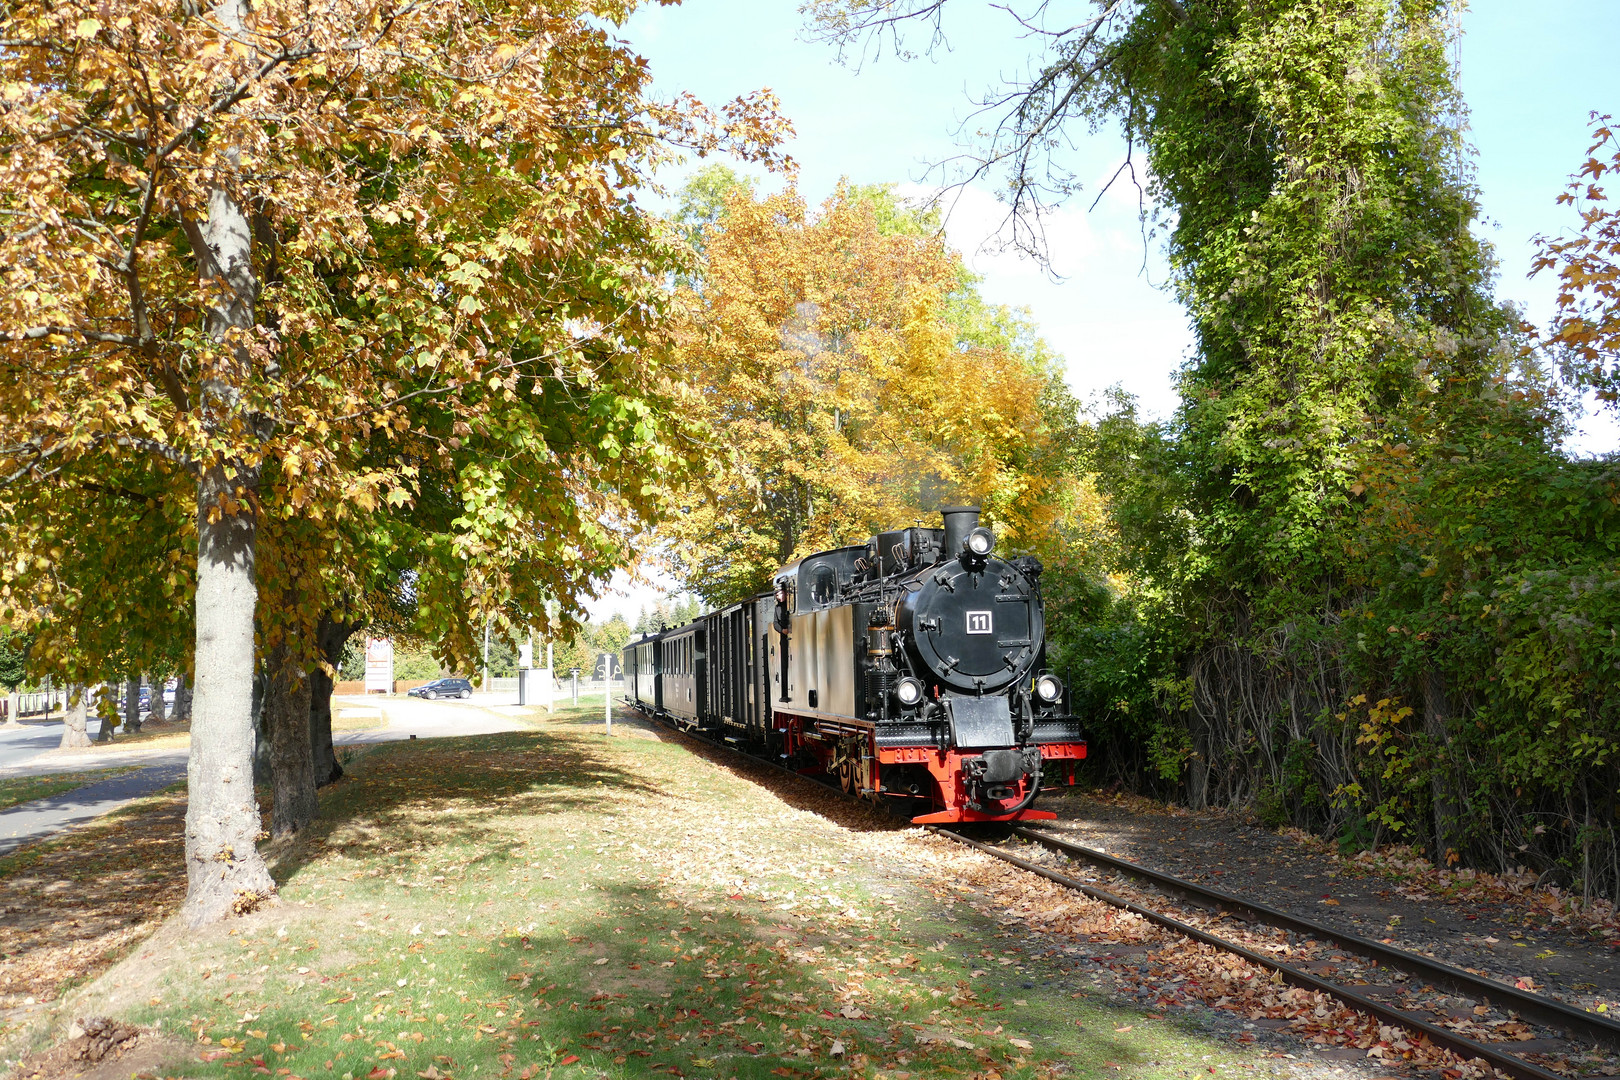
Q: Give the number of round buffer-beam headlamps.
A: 2